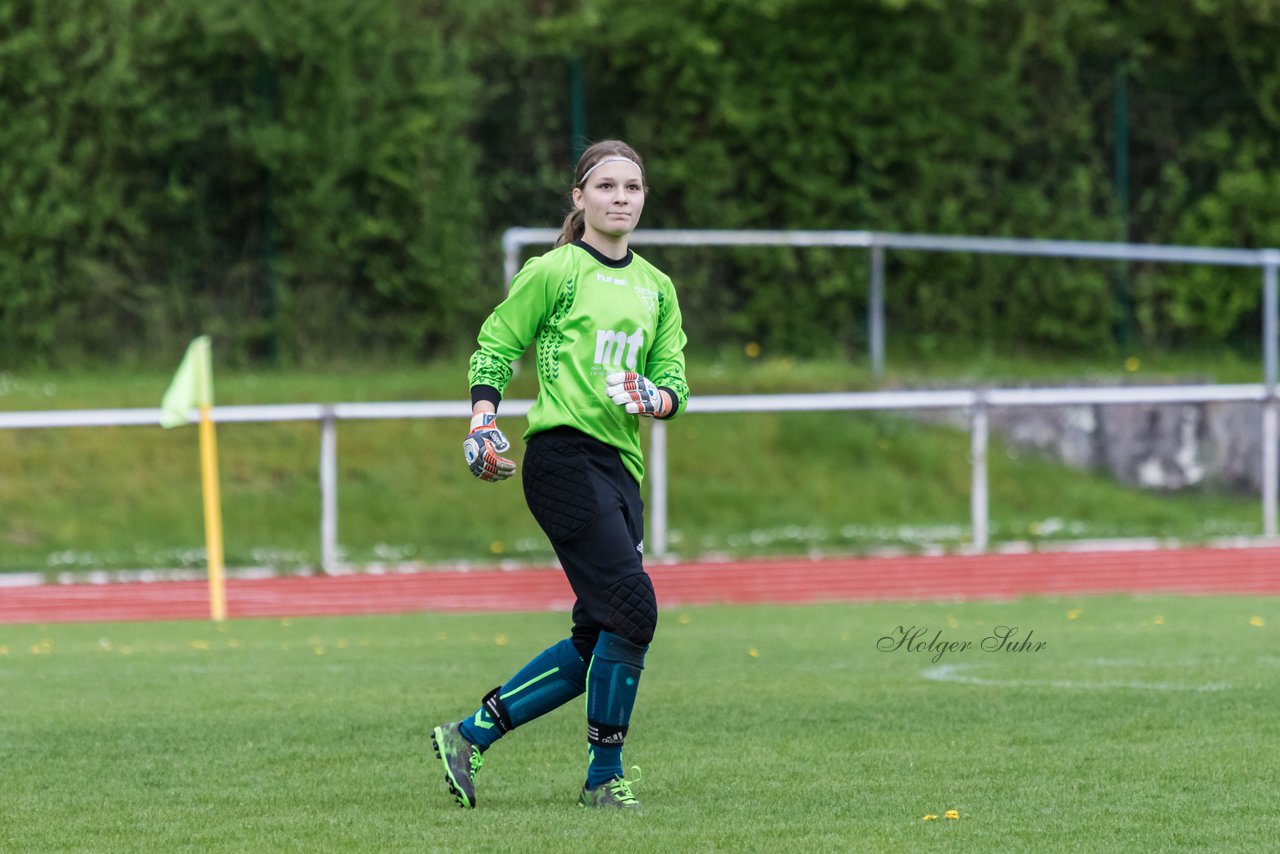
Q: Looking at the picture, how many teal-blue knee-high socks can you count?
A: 2